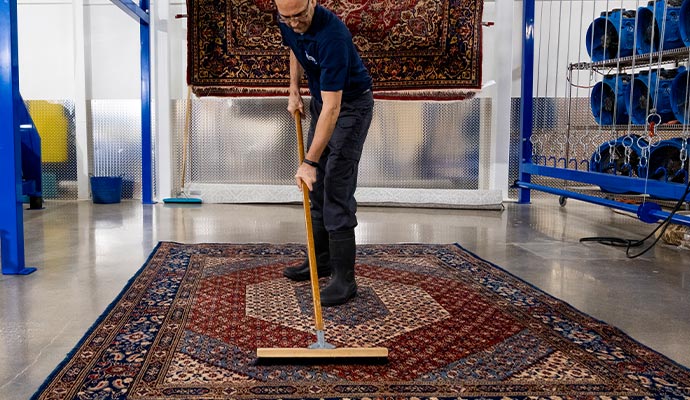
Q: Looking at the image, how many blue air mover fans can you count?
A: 8